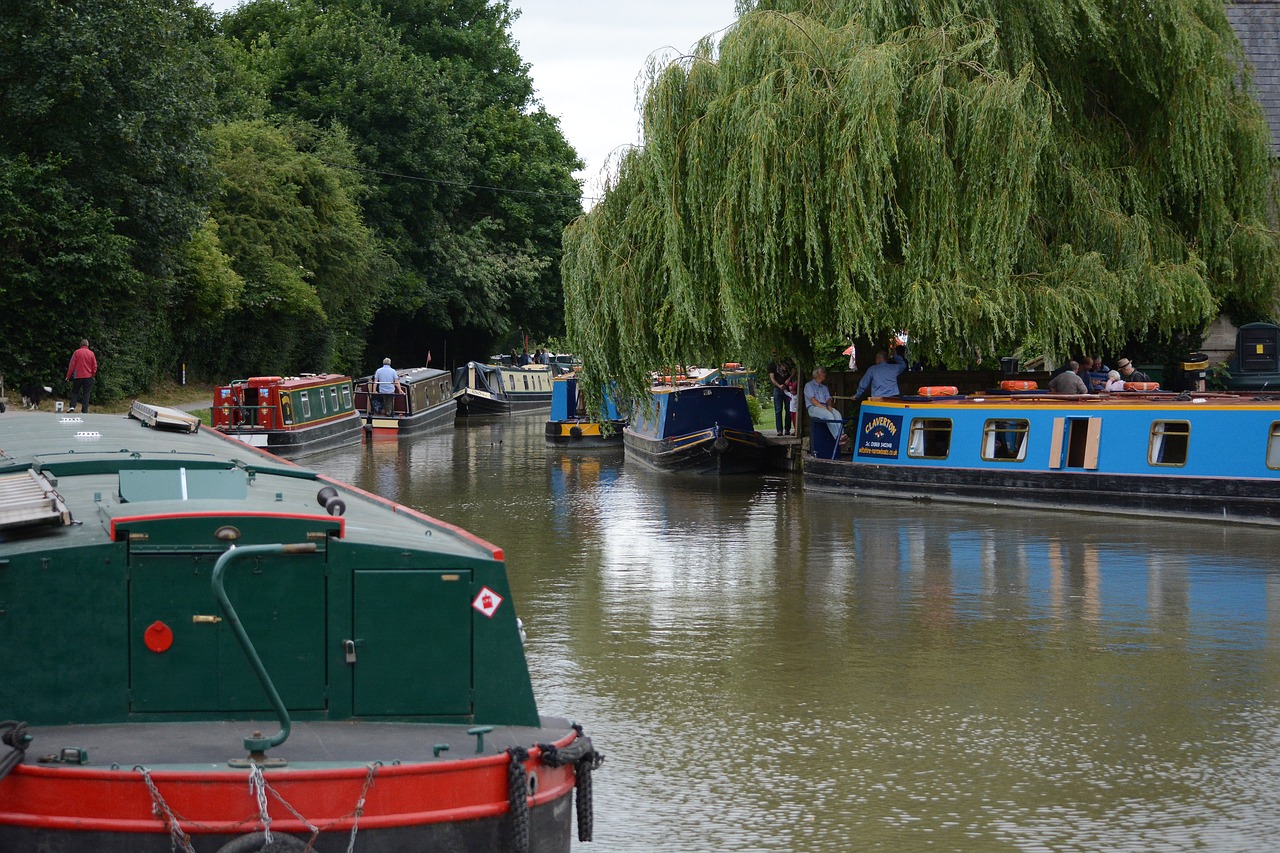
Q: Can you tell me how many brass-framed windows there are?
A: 4